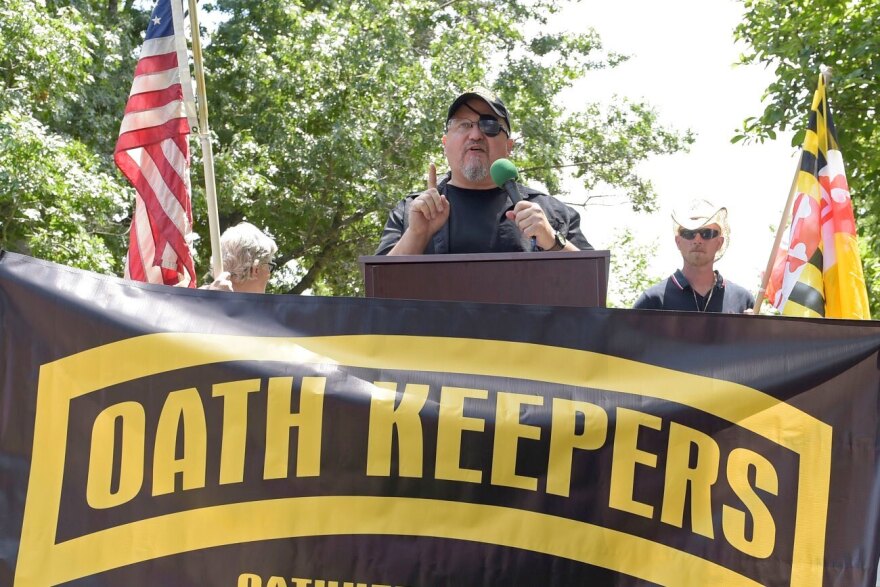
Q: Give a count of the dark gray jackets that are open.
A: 1